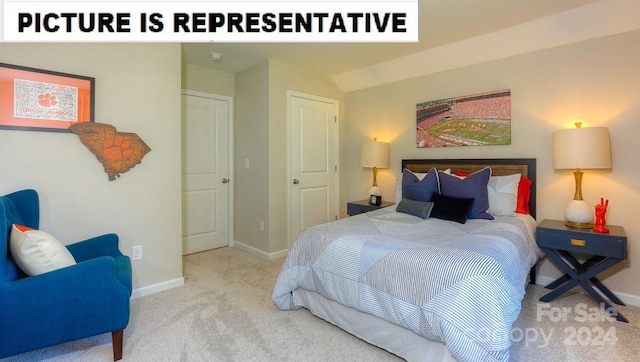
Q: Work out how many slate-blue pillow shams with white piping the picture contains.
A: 2